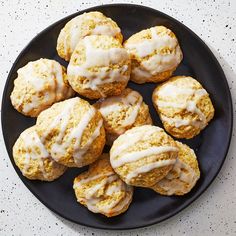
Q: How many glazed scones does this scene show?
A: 11